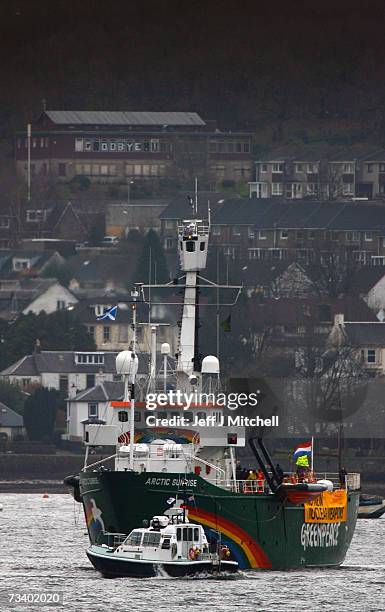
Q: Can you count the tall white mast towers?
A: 1